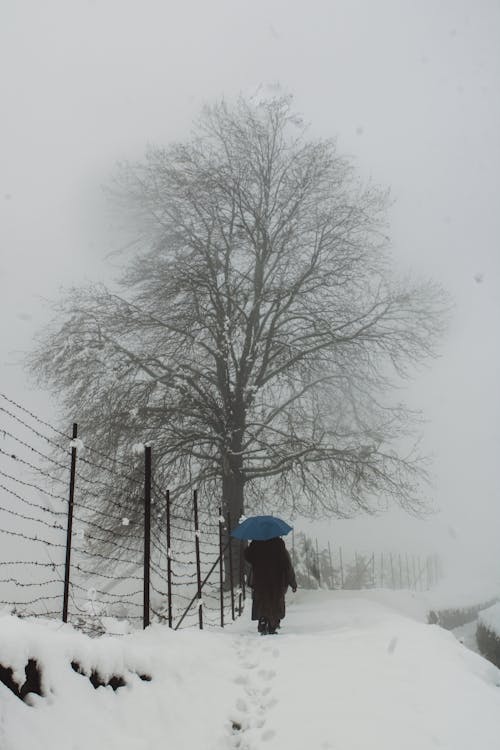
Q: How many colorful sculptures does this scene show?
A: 0